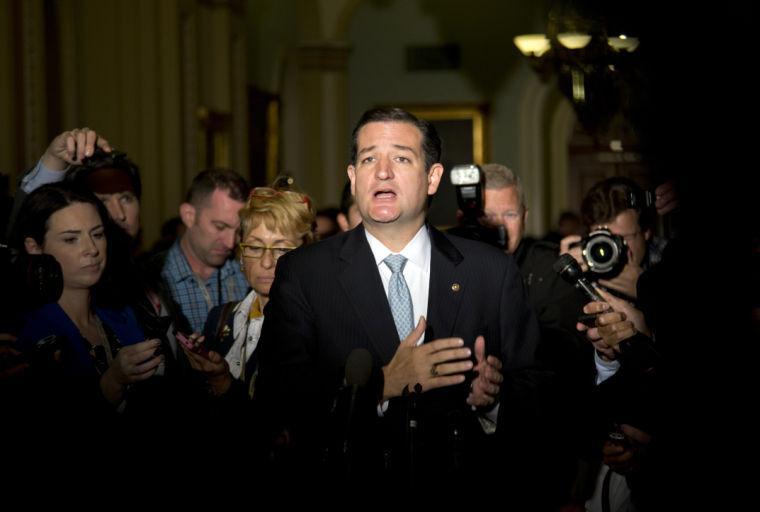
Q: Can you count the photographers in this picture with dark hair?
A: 1